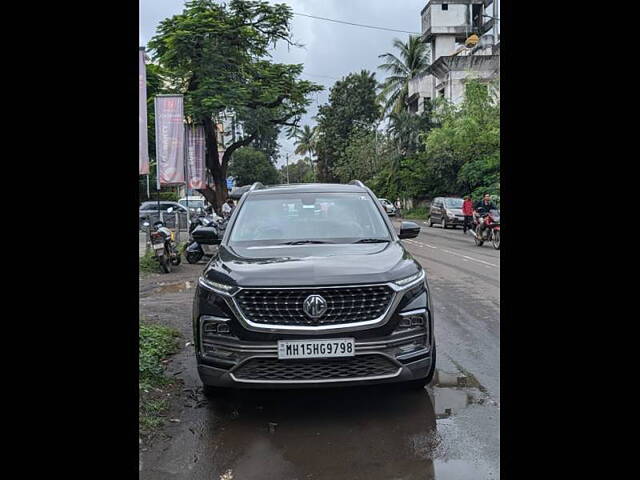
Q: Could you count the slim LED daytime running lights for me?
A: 2